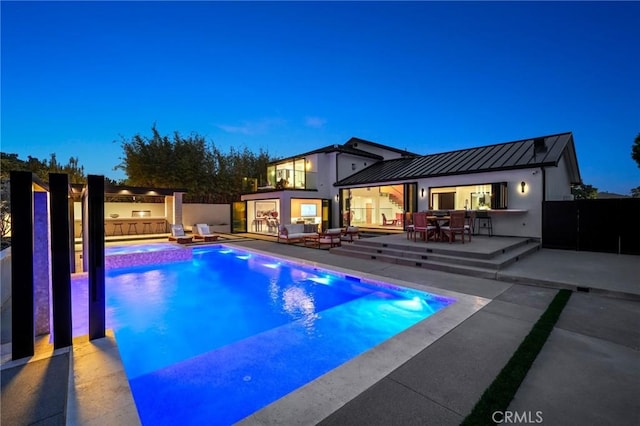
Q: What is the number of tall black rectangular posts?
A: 3